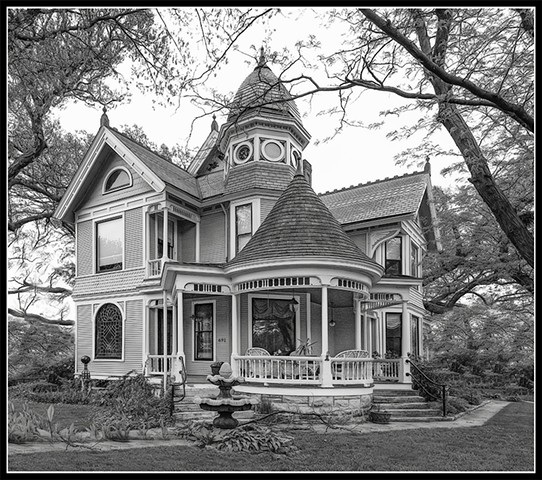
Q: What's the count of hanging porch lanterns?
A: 2